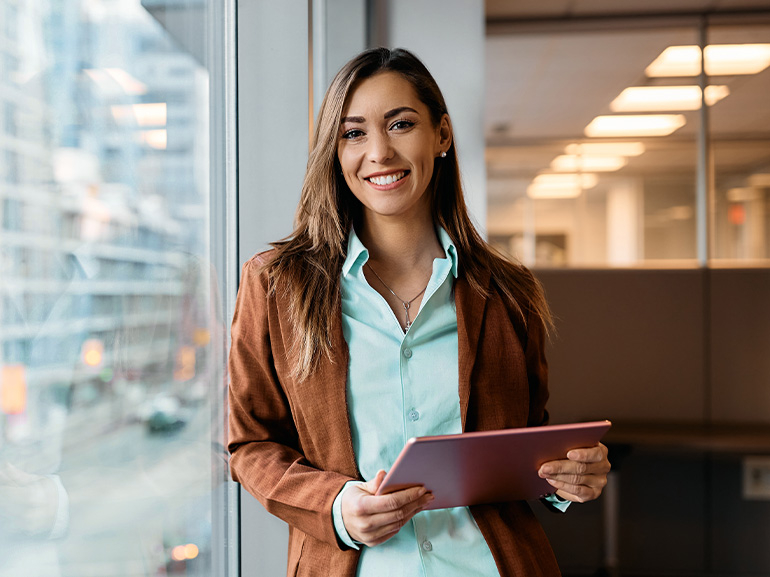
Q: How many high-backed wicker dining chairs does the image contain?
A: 0